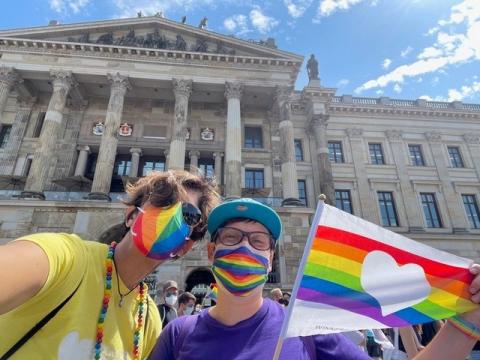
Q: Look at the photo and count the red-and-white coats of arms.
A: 1